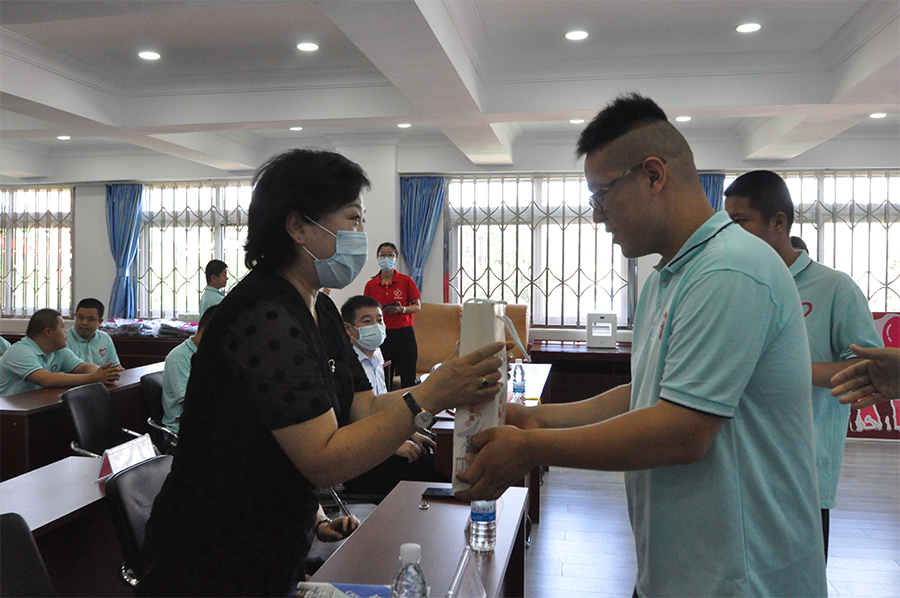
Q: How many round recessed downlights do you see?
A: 10